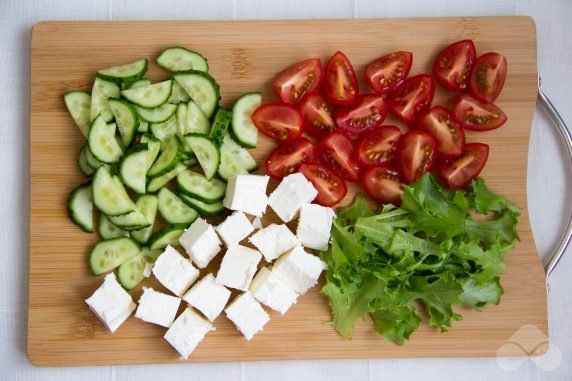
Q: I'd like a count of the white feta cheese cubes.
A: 15